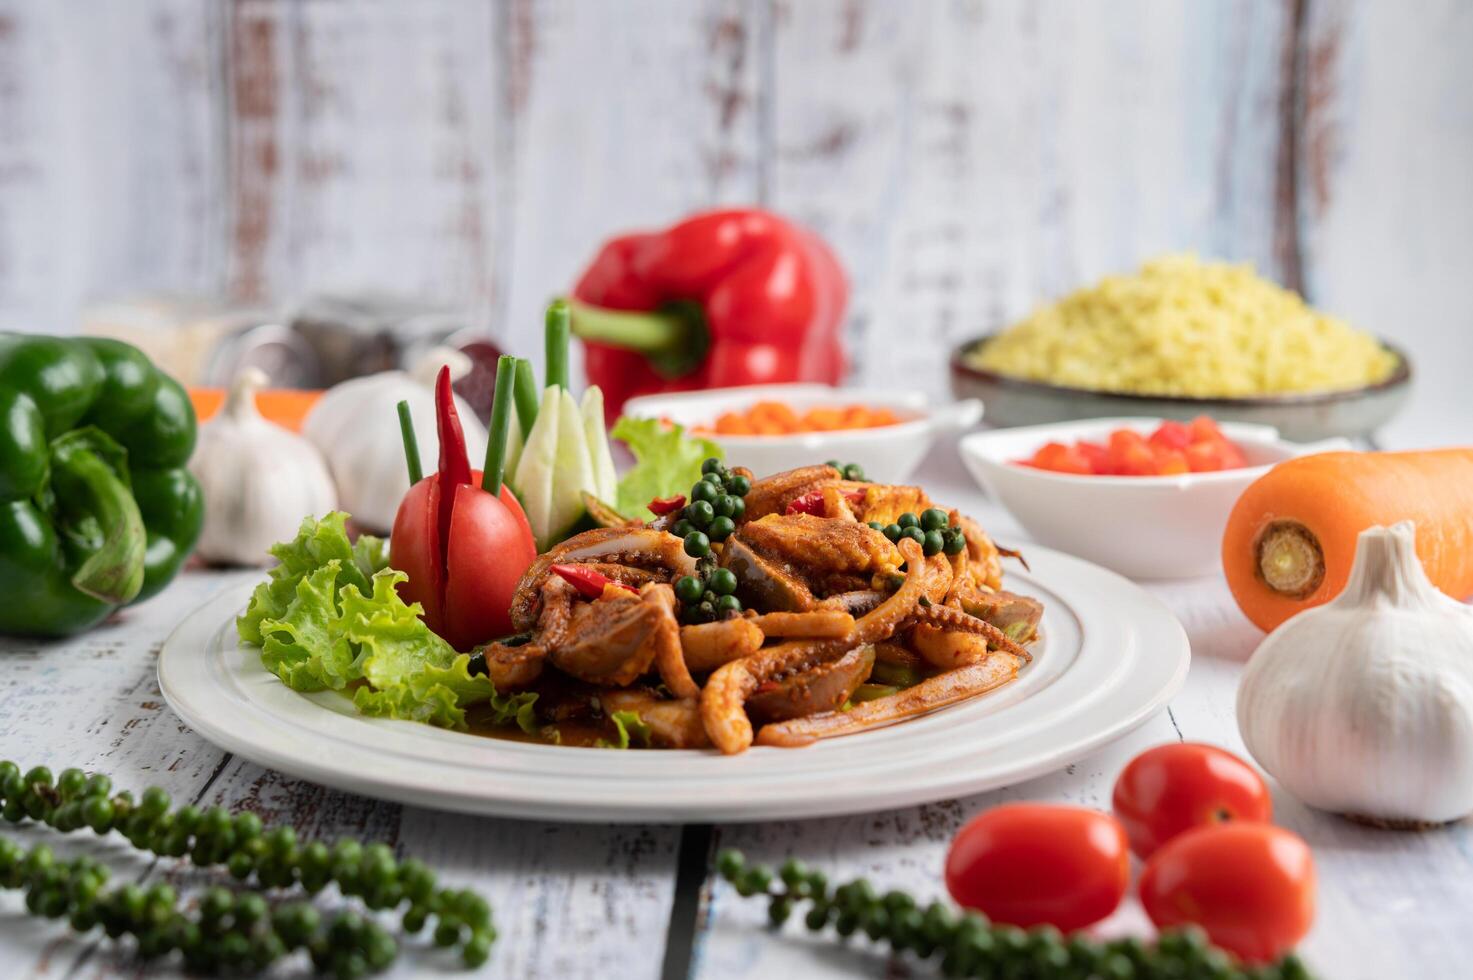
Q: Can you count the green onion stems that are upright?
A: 4